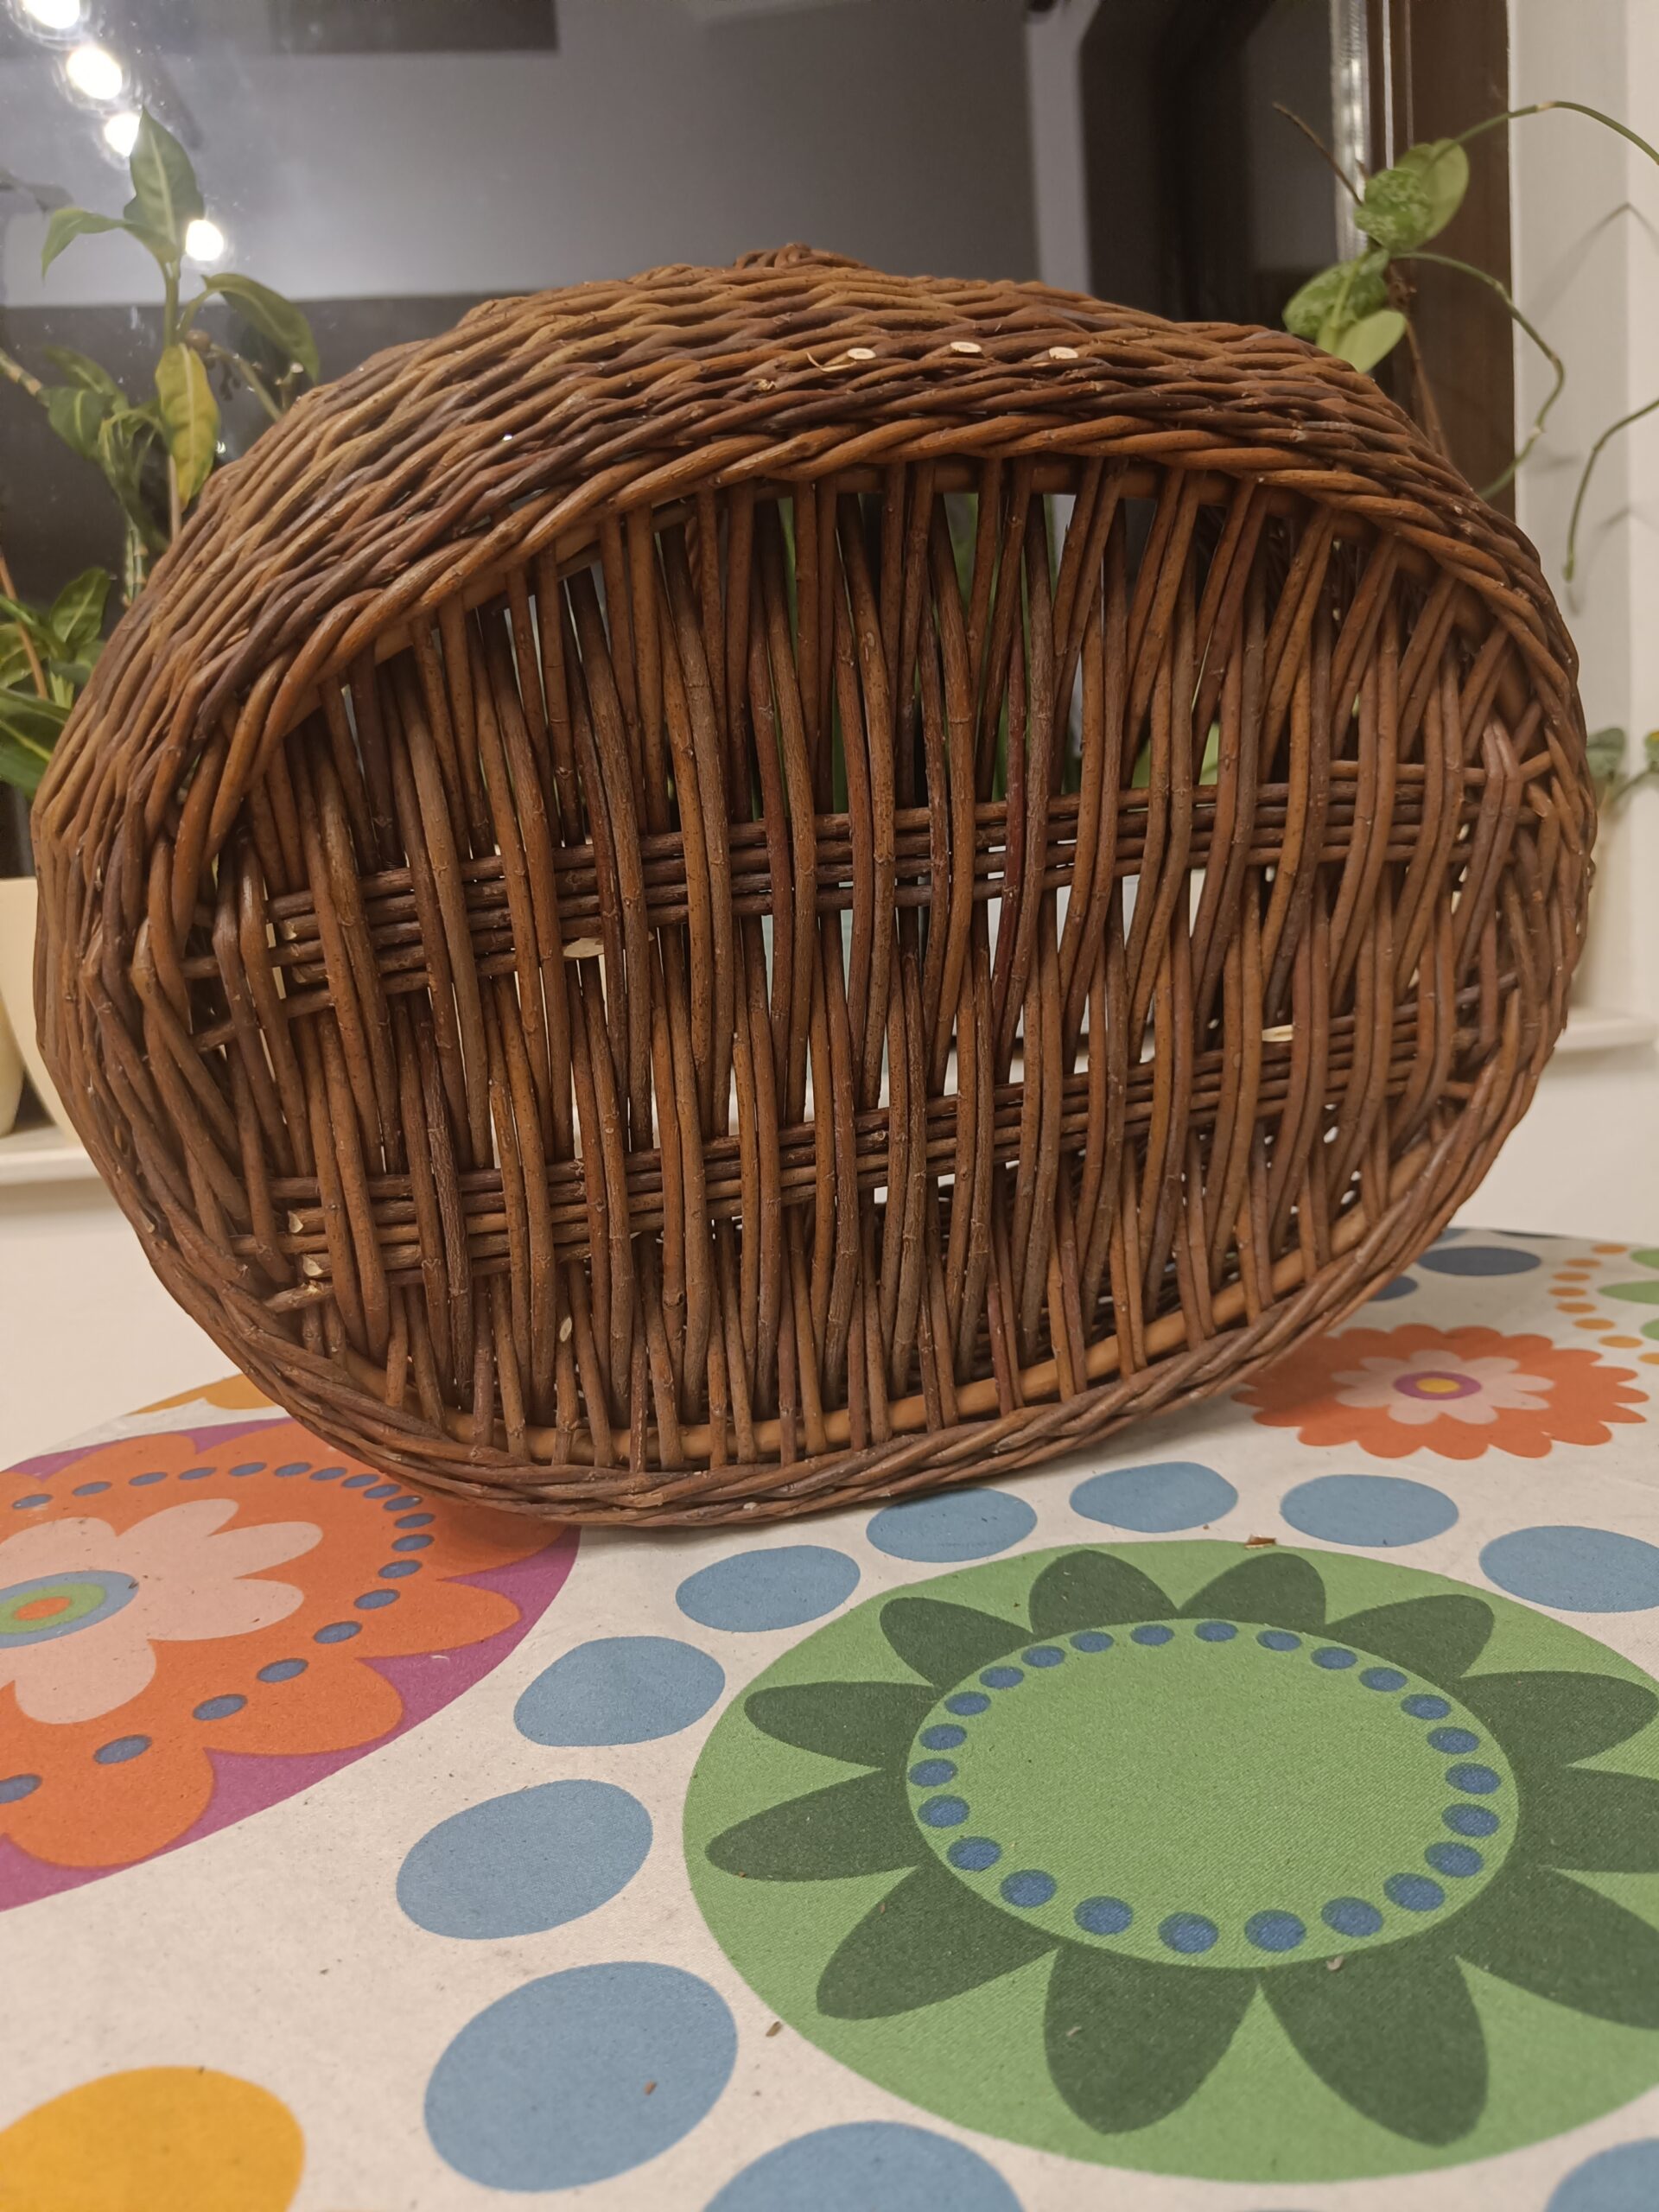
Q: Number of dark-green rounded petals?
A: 12